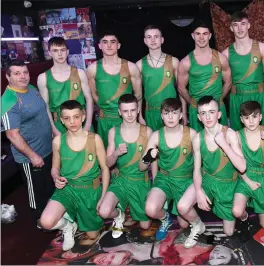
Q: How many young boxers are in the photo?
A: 10